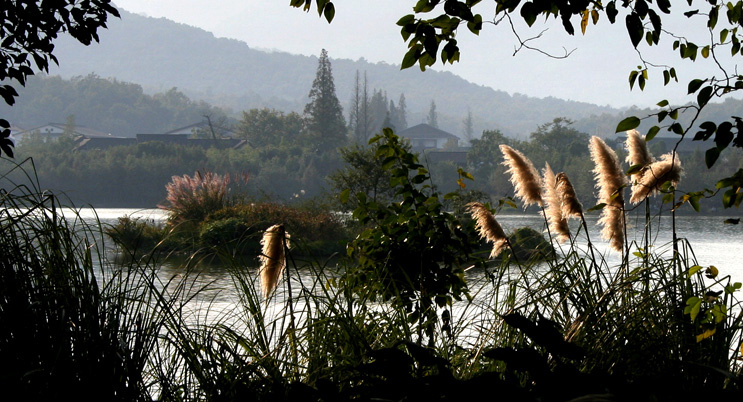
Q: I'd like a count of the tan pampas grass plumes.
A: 8